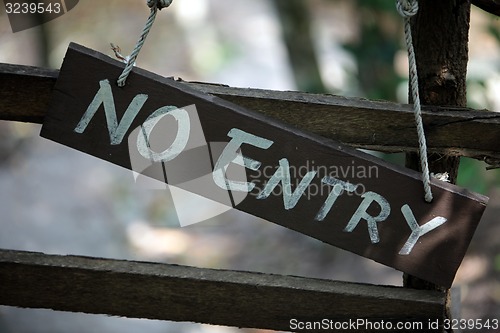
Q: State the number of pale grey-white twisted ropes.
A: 2